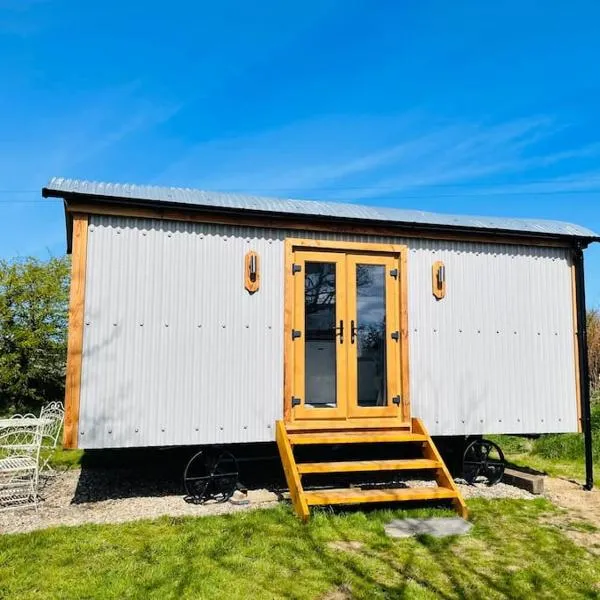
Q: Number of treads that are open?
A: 3